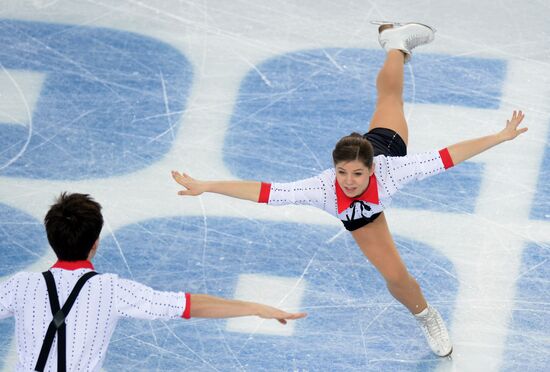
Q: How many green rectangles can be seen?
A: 0